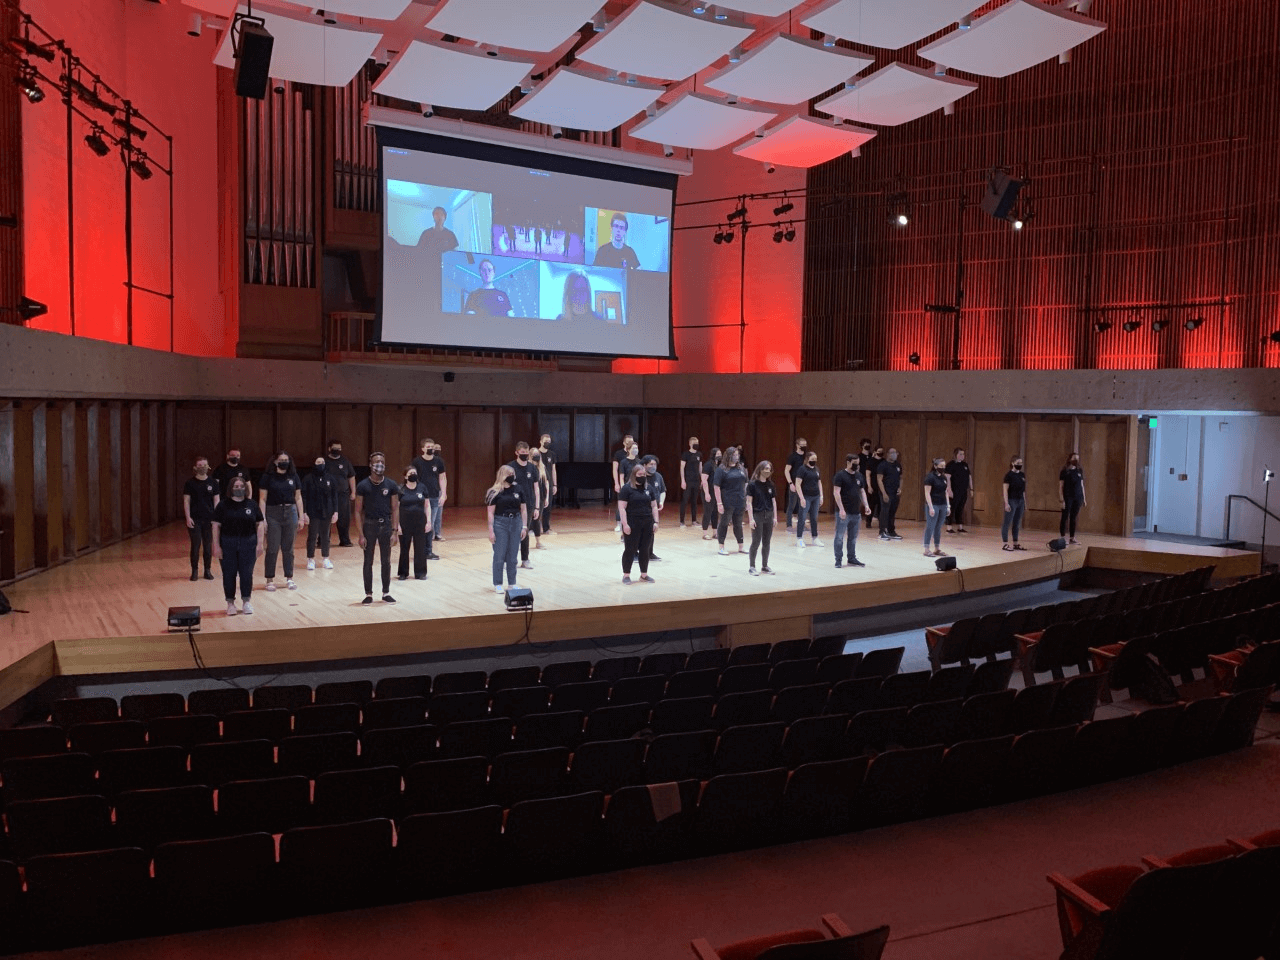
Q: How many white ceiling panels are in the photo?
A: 13